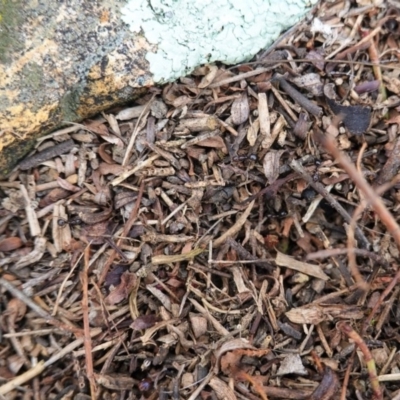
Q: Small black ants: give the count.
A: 4